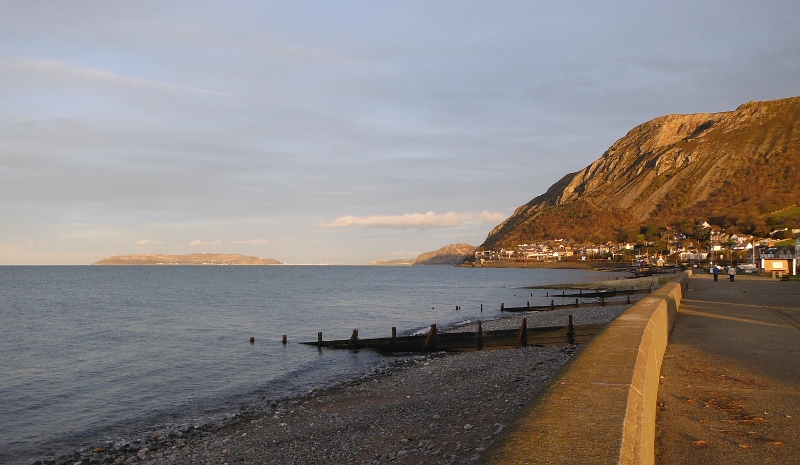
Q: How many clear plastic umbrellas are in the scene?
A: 0